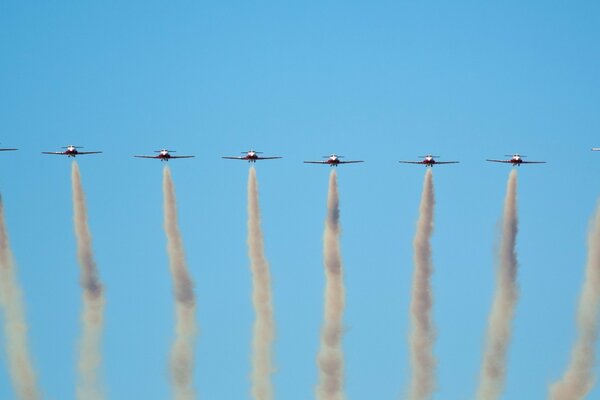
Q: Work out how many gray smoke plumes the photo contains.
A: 8